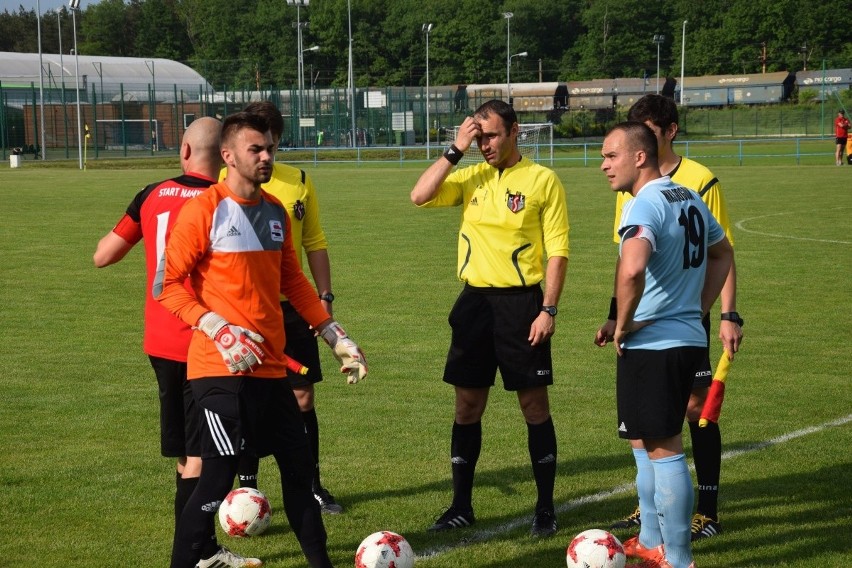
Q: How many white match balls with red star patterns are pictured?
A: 3